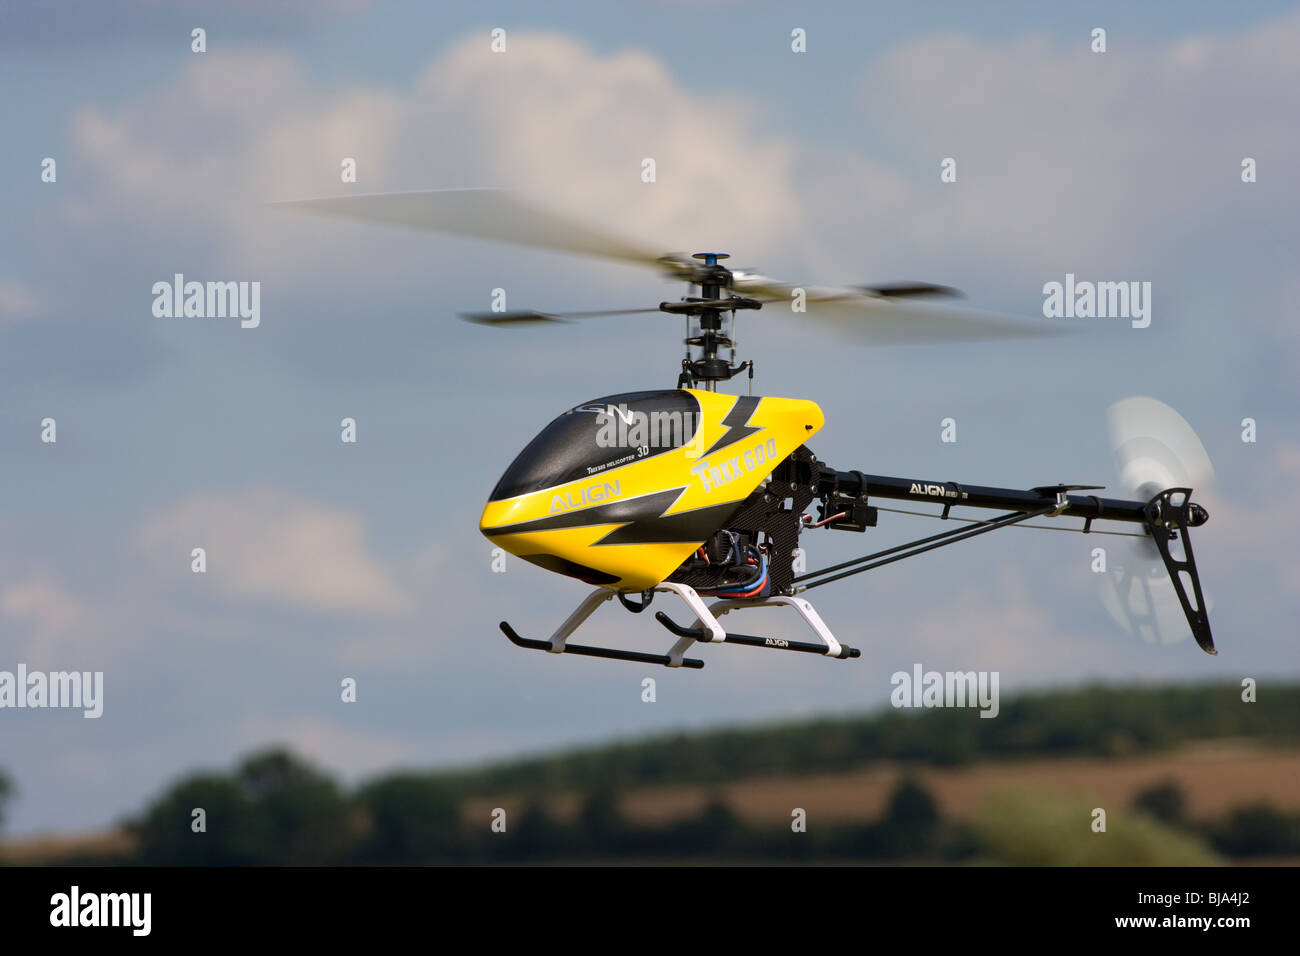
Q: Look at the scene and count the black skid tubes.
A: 2